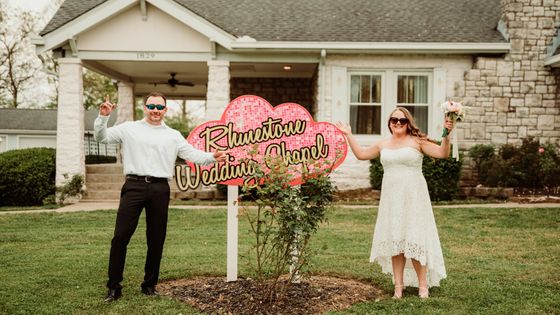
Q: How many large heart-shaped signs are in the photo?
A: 1